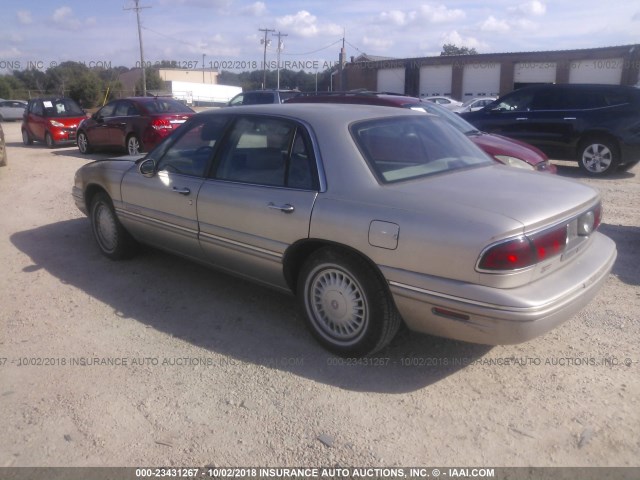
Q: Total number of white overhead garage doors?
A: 5